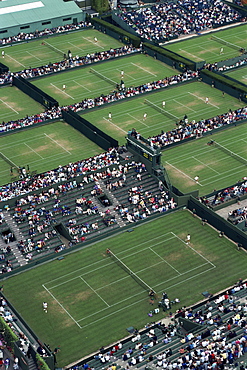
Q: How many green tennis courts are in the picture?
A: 9